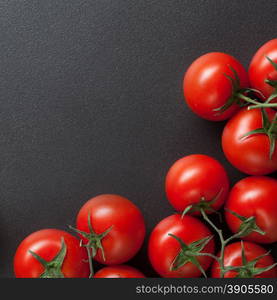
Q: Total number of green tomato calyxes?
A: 9